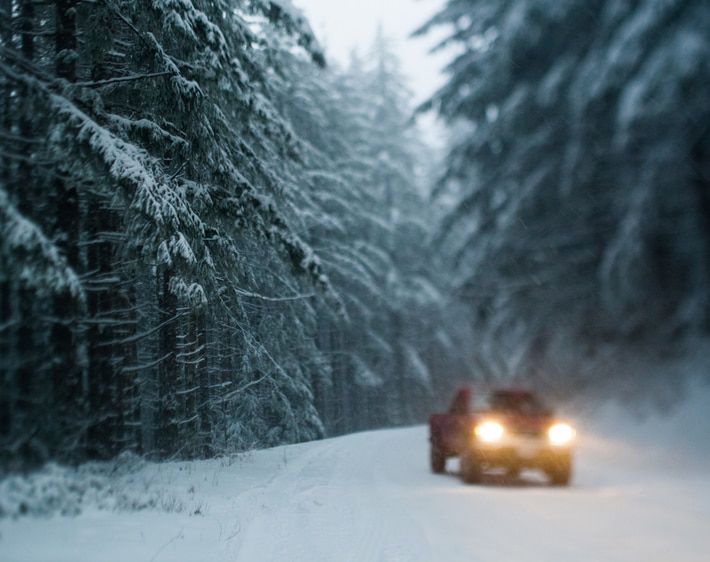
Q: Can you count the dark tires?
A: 3